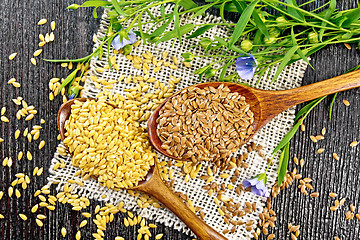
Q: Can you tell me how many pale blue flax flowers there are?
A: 3